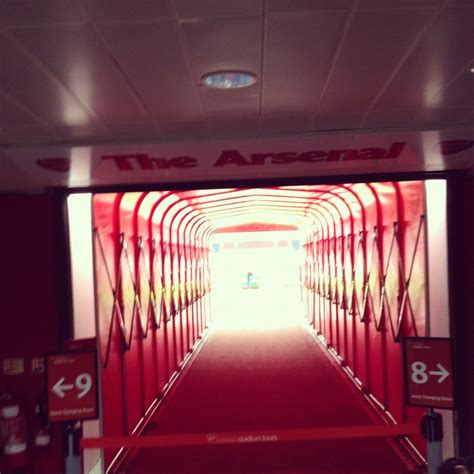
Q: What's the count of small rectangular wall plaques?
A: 2